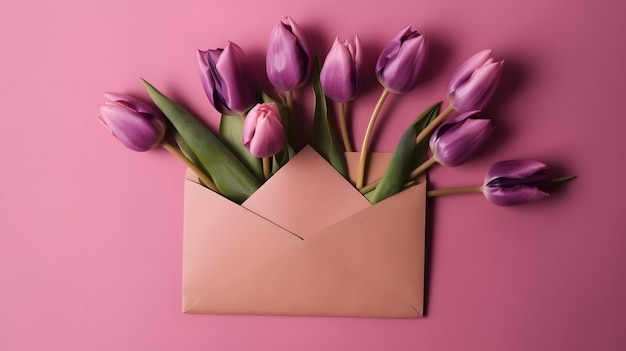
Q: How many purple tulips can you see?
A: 8